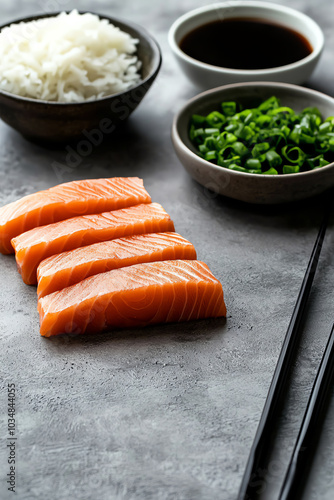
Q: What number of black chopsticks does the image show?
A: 2